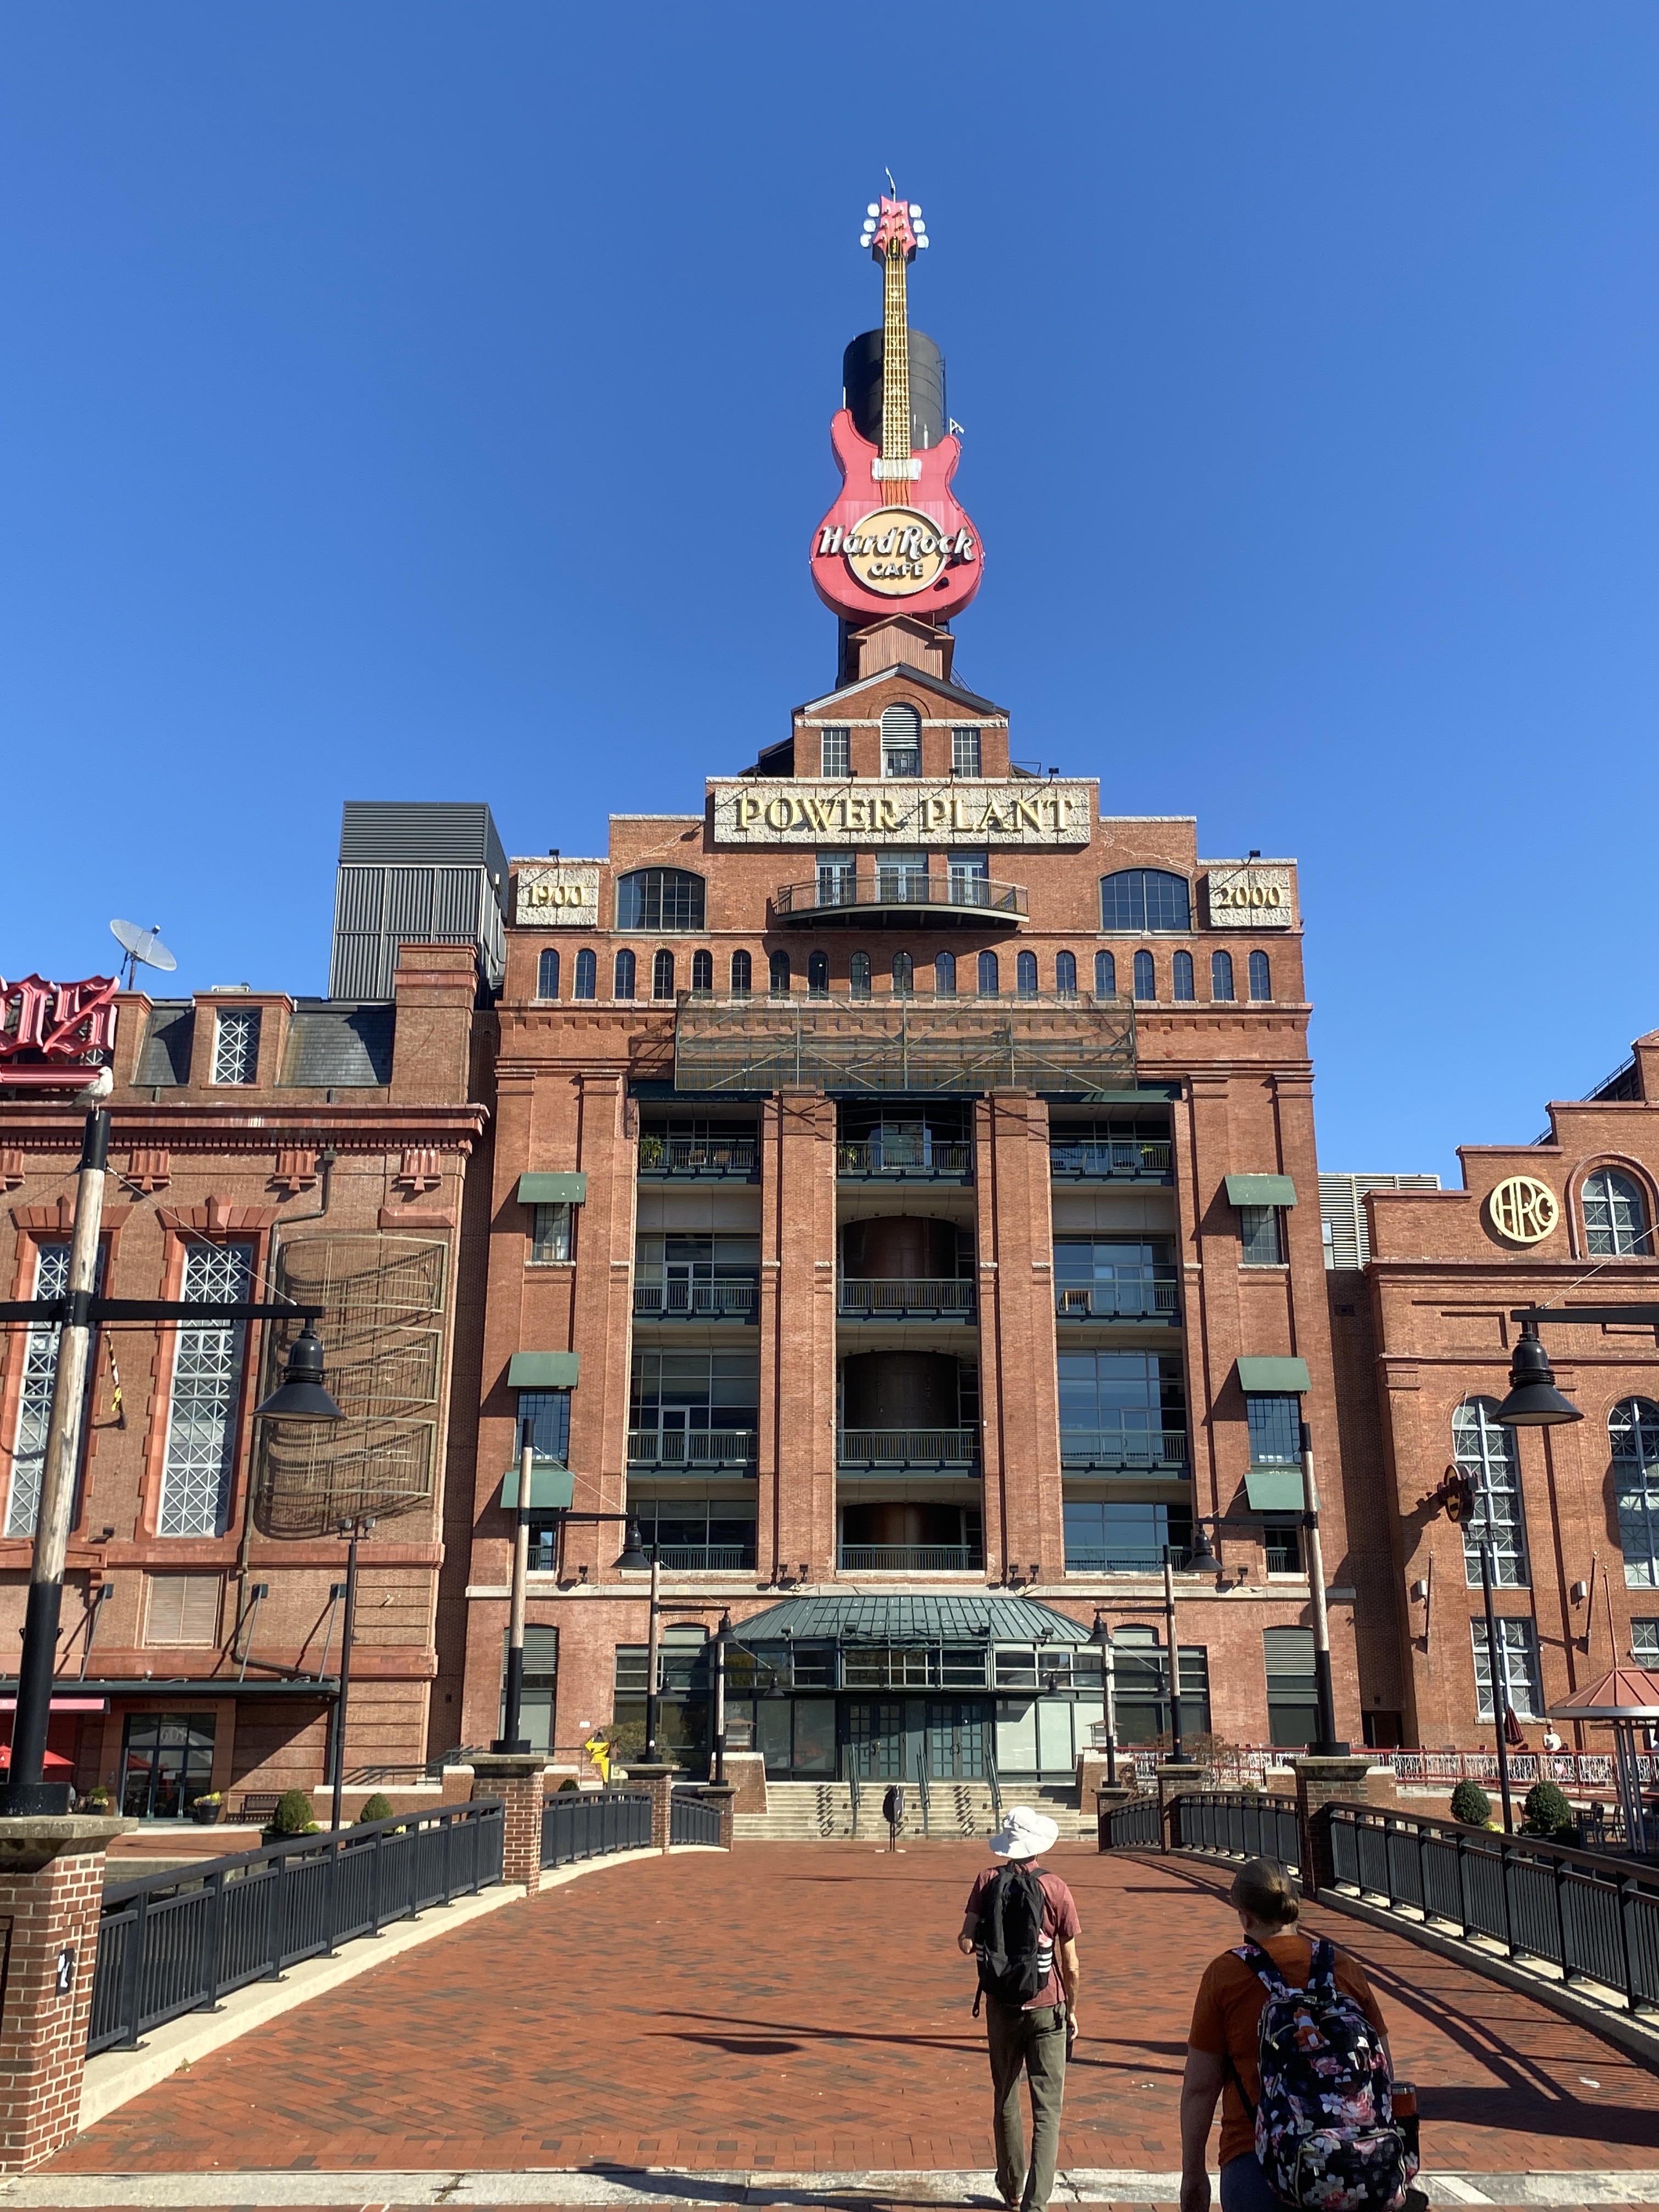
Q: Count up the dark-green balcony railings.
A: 12